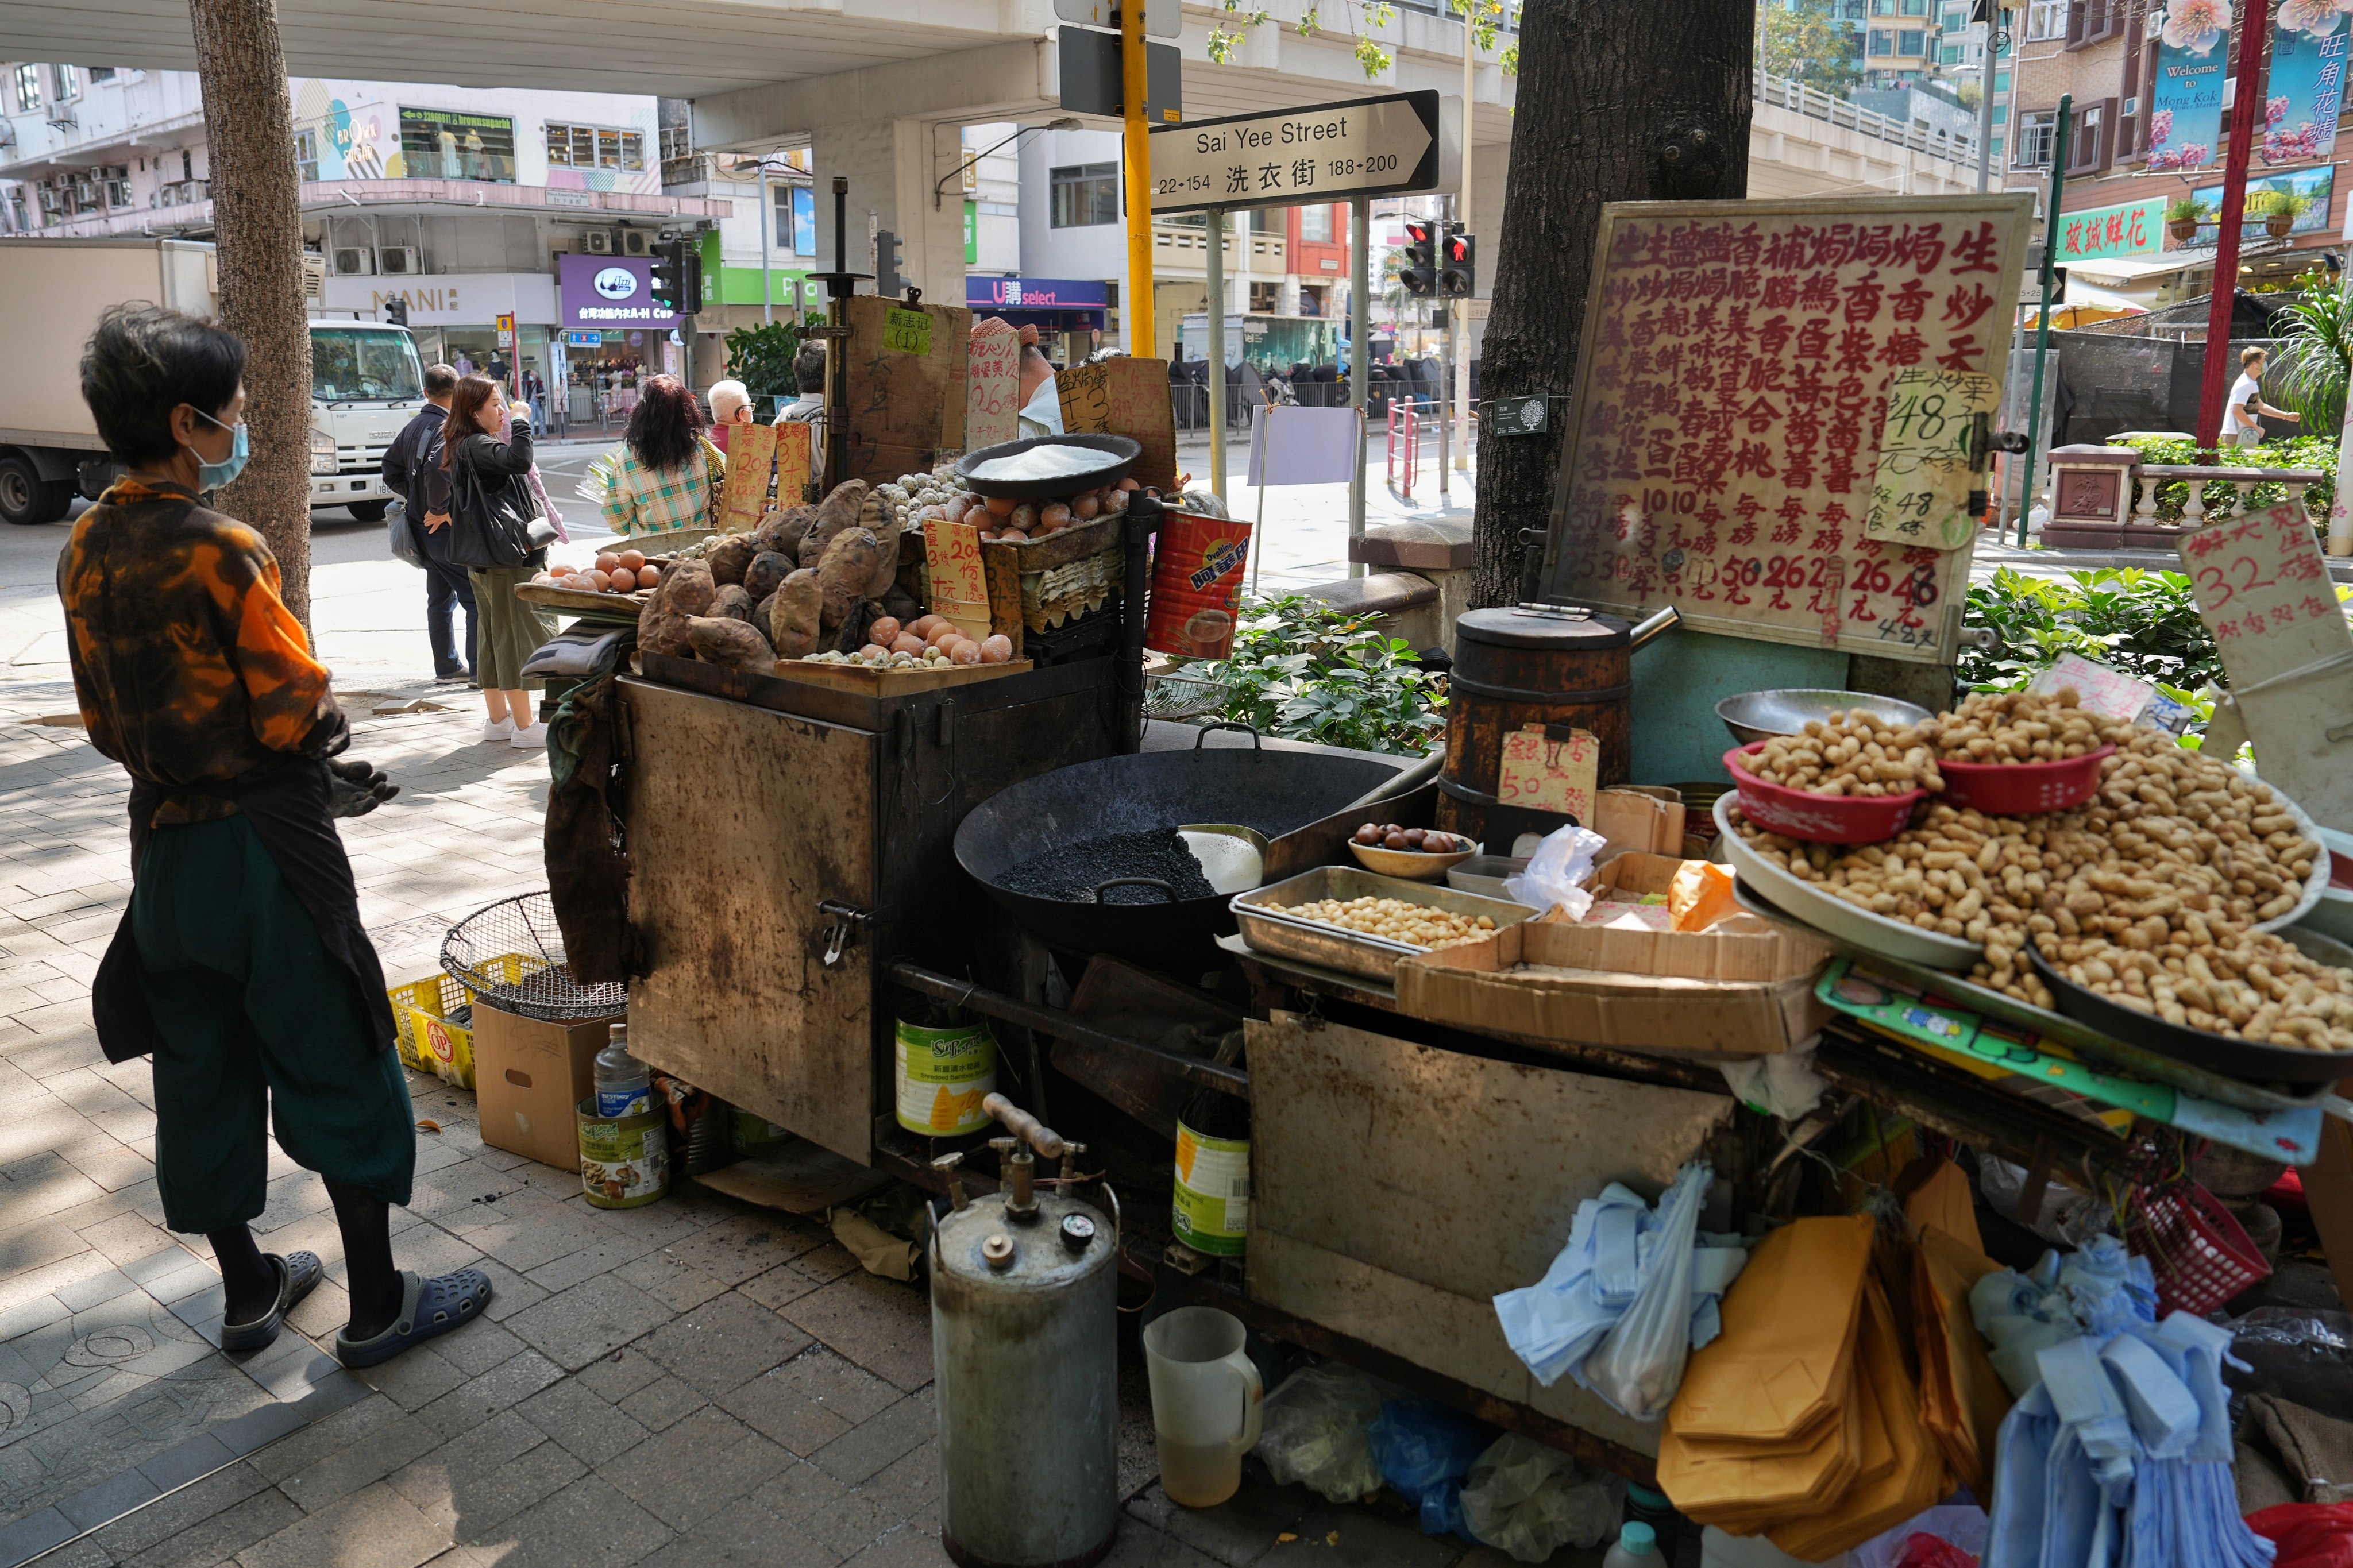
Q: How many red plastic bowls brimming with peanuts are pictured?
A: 2